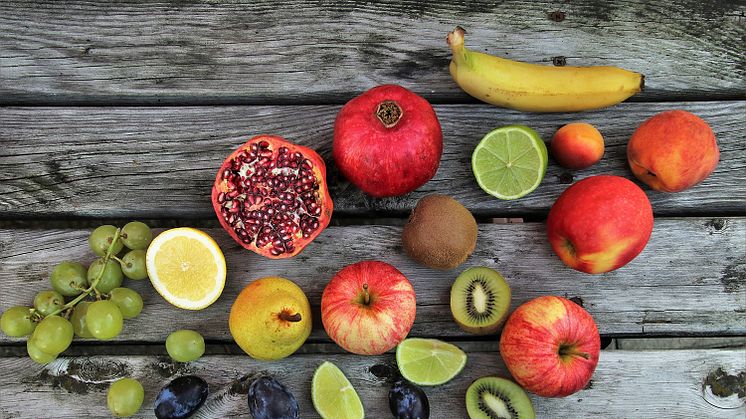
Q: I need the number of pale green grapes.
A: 14